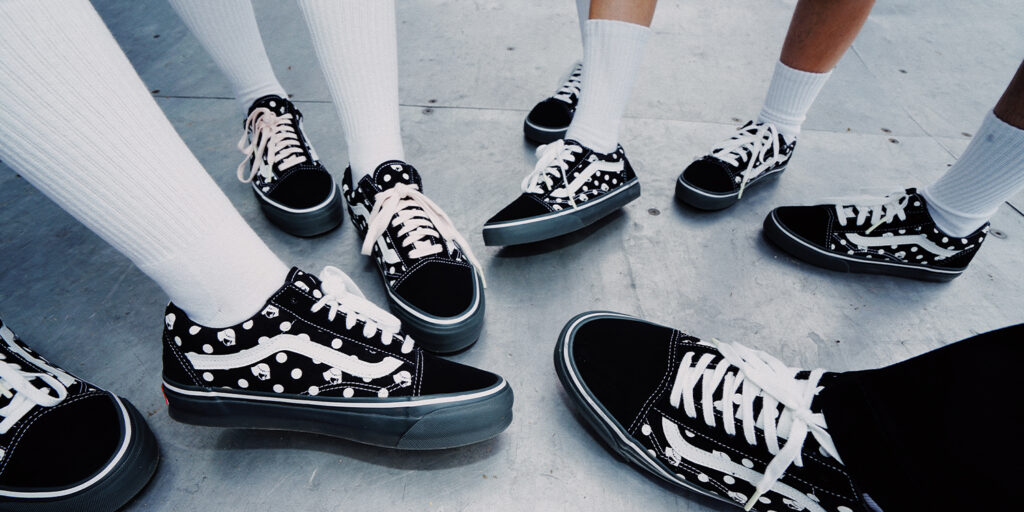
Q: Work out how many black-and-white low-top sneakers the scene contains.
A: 9